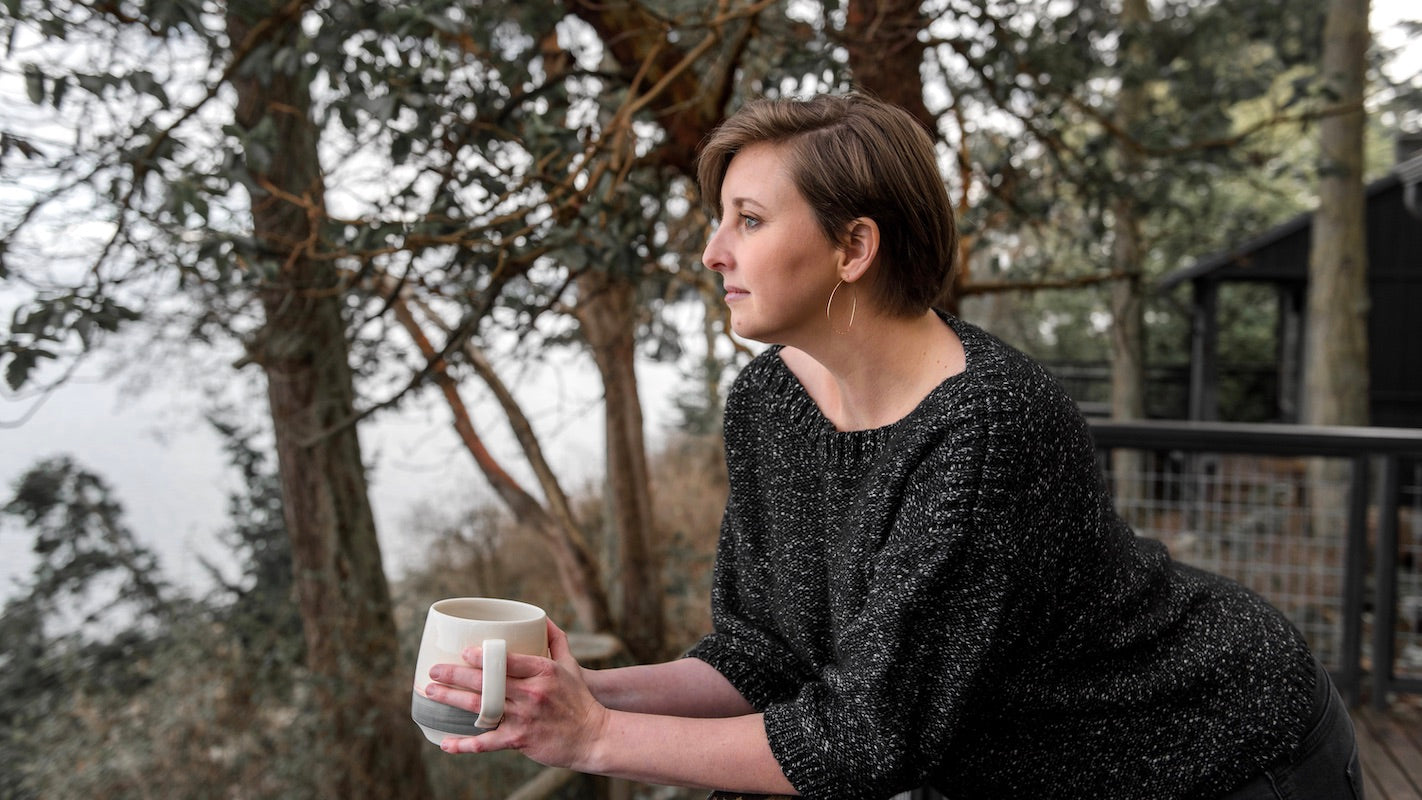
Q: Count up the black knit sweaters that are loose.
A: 1